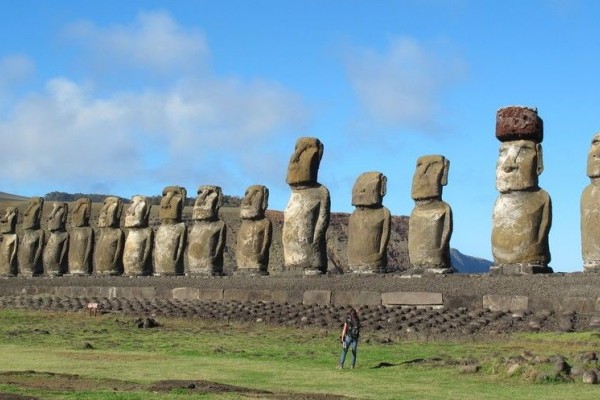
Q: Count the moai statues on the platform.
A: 14